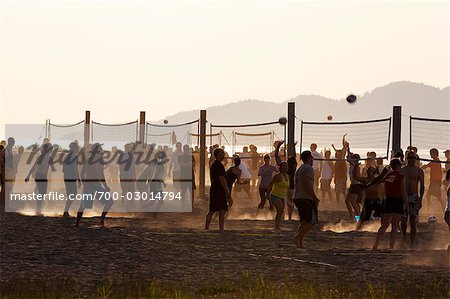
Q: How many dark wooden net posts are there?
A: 5